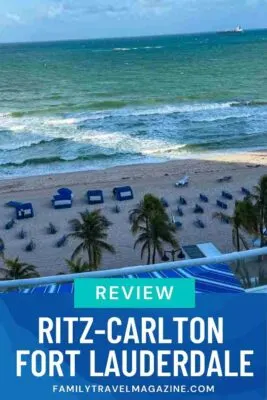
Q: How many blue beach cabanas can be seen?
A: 4